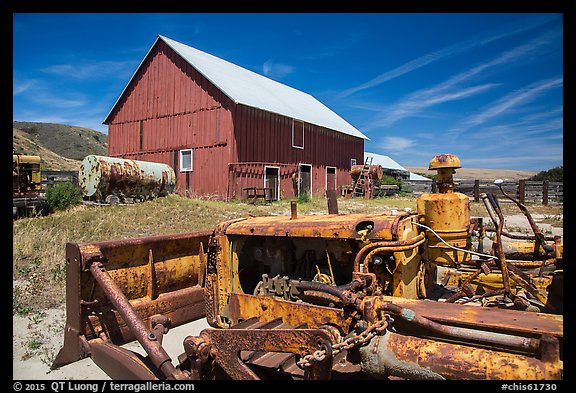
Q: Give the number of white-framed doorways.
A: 3